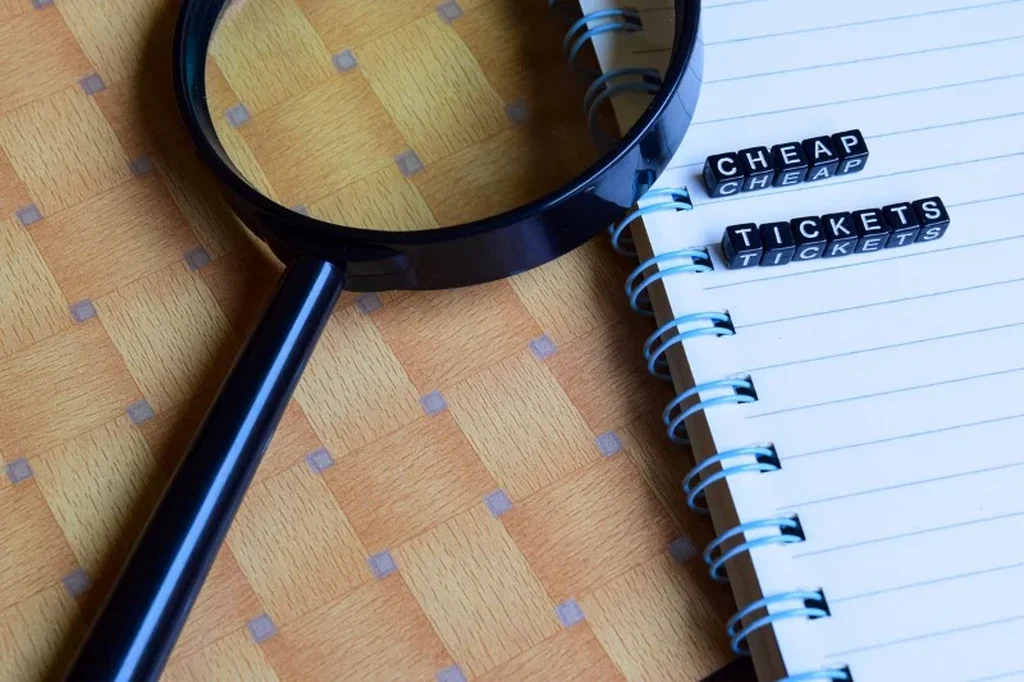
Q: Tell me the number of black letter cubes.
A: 12